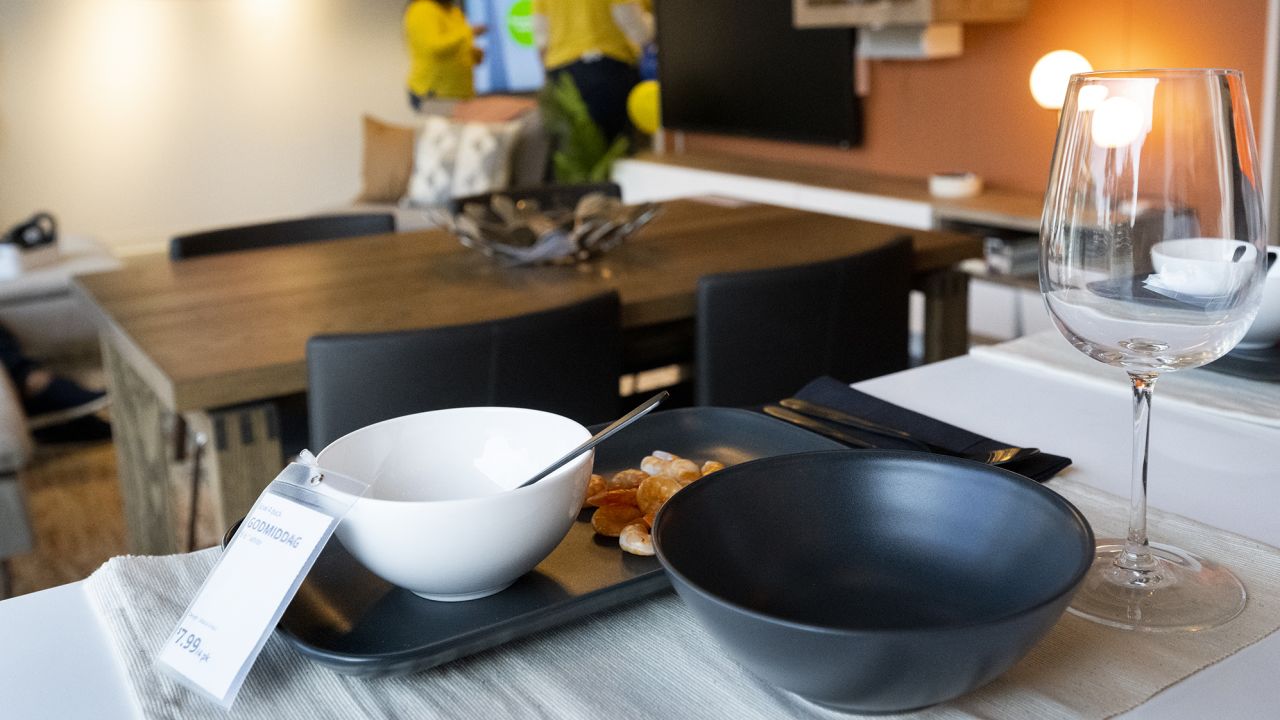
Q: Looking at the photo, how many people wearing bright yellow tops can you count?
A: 2